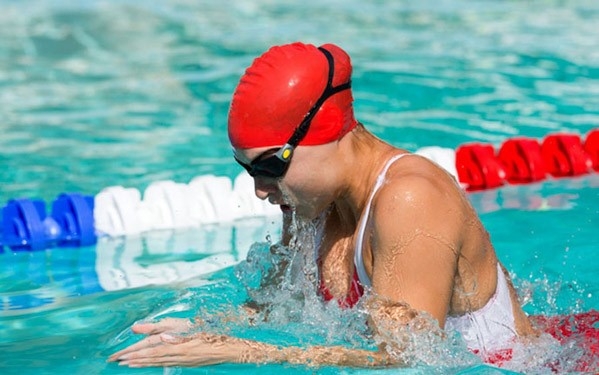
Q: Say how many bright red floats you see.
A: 4